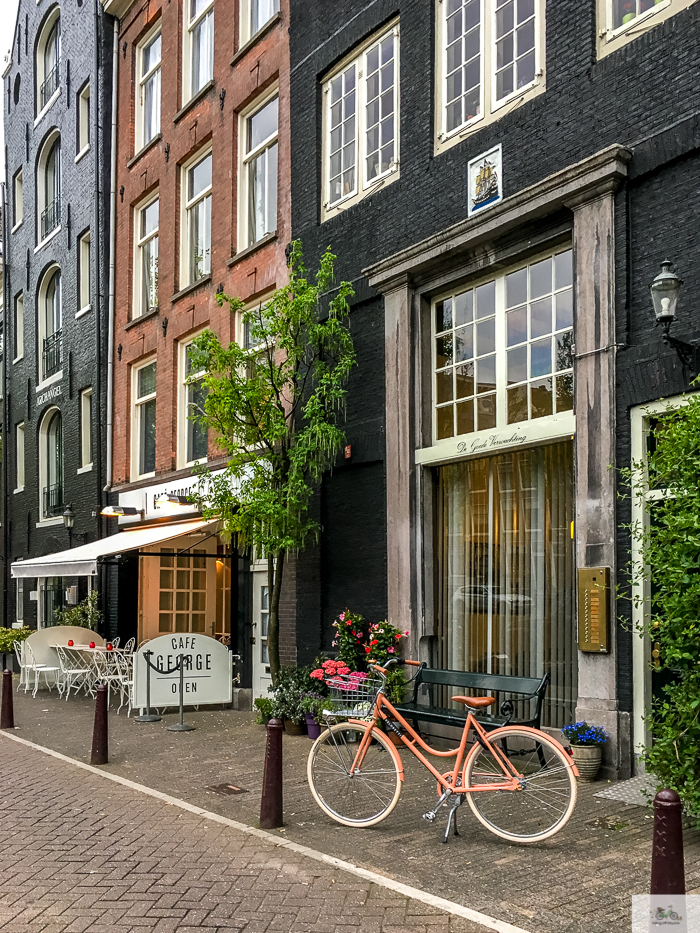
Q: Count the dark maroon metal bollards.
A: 4